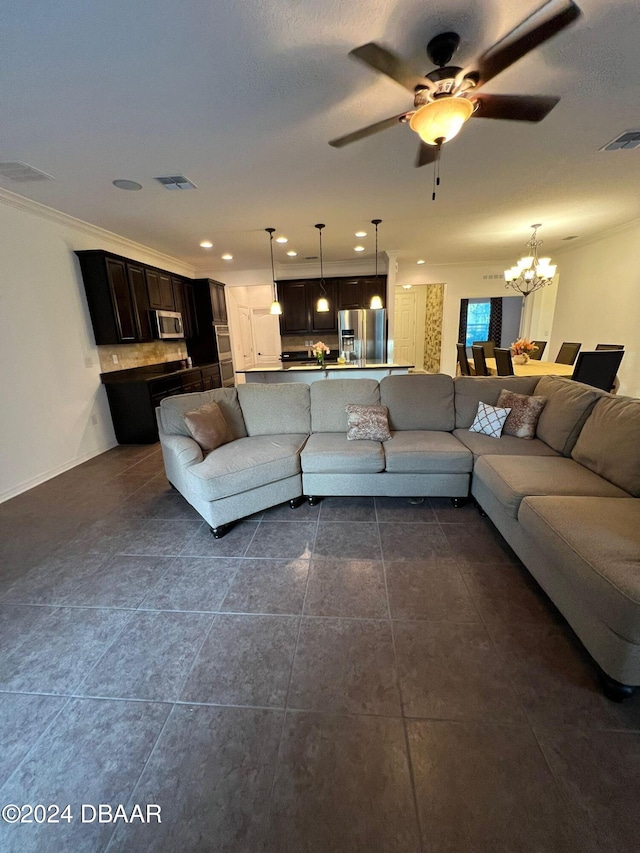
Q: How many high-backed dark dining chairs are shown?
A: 8